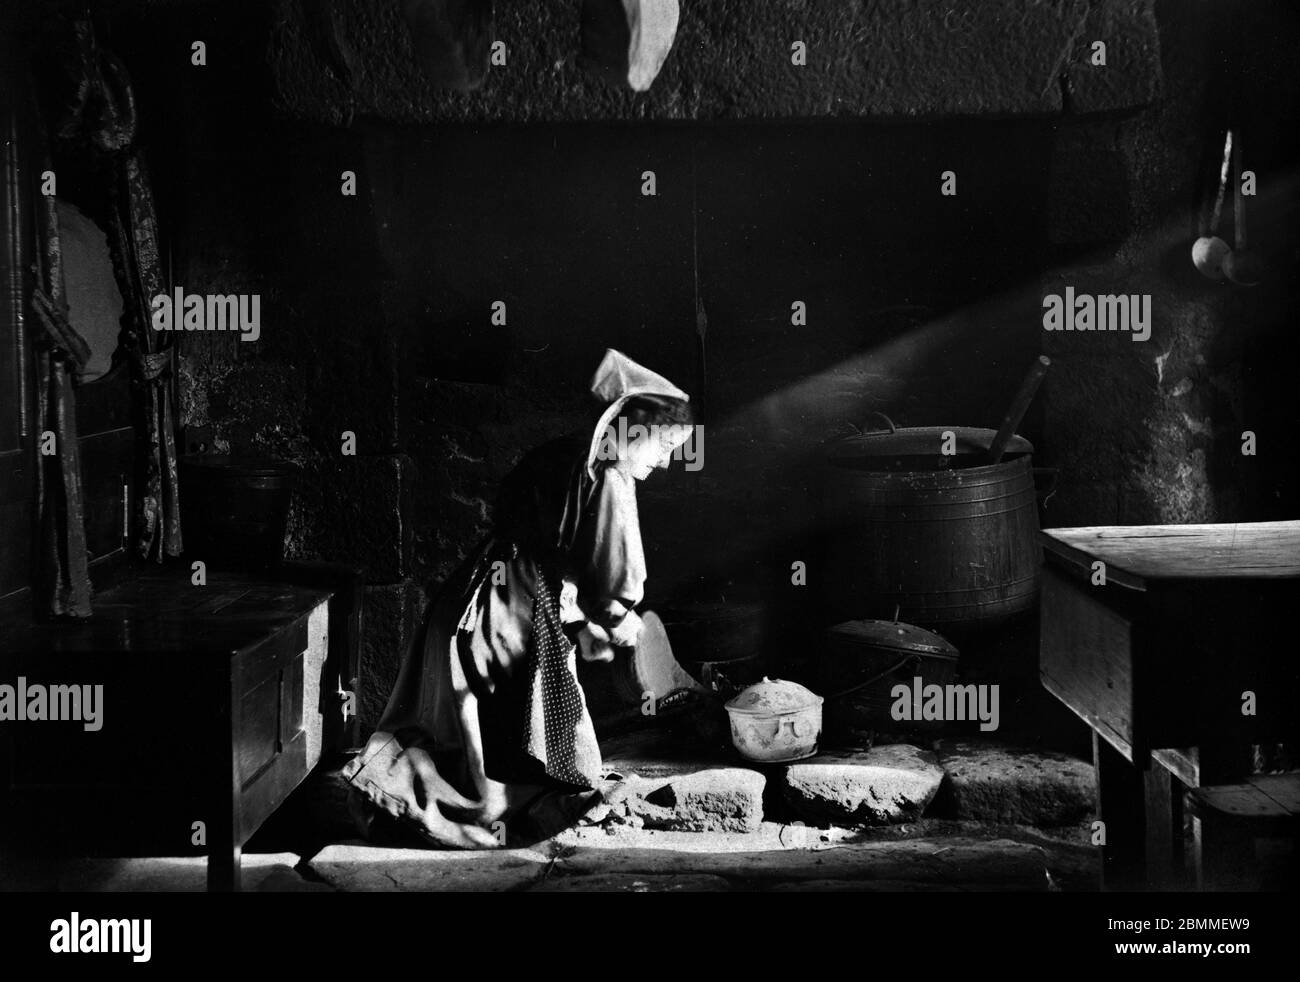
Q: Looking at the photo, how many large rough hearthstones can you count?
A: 3